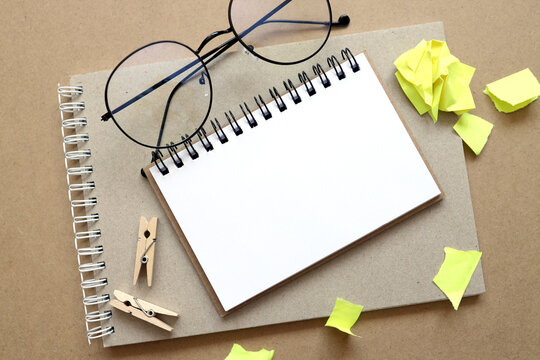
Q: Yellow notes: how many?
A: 6